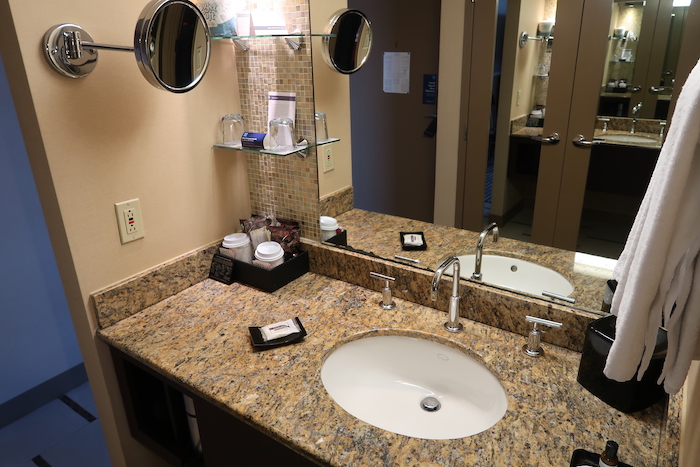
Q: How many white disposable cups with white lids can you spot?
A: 2